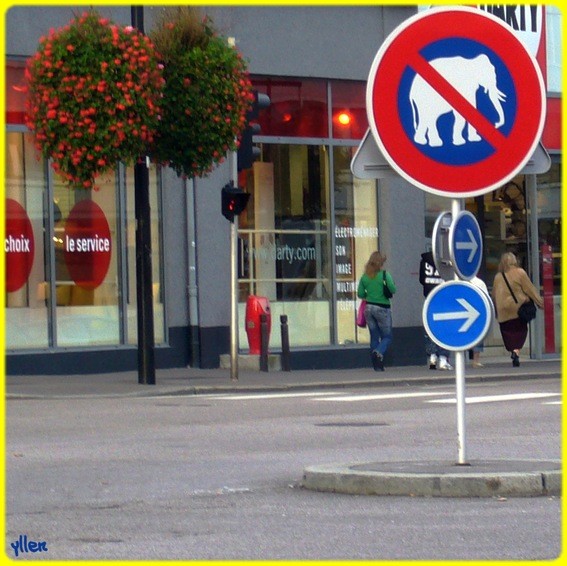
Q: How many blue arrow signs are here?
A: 2